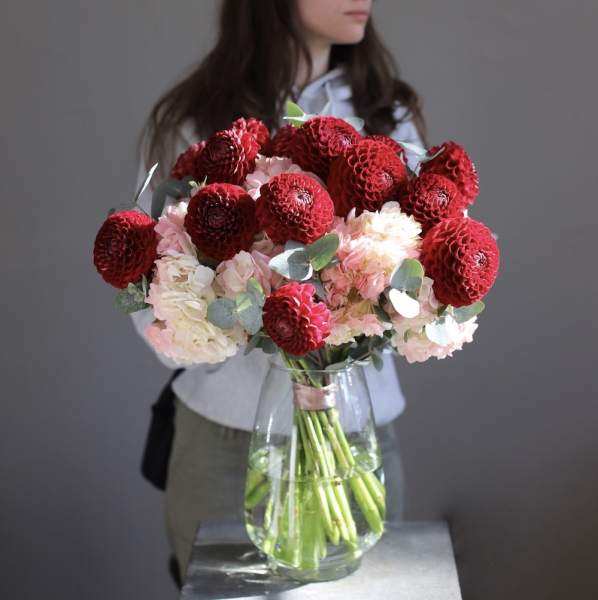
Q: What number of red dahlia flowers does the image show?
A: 14